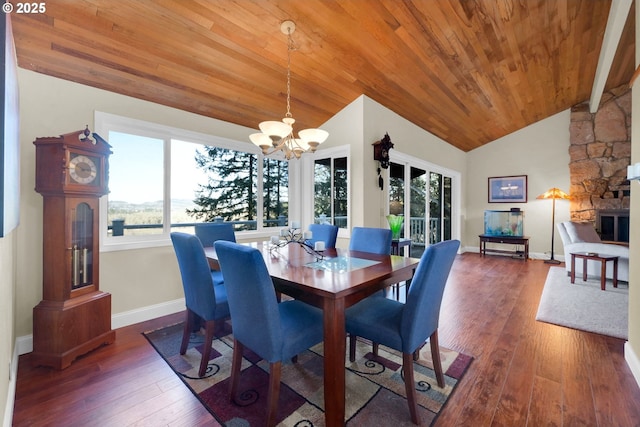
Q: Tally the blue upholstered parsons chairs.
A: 6